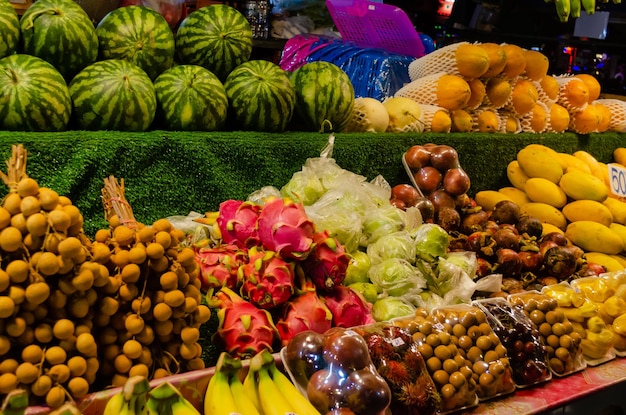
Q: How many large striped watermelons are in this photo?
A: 9